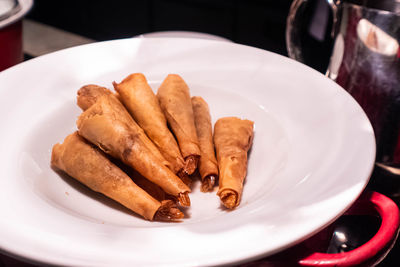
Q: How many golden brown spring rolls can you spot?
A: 7